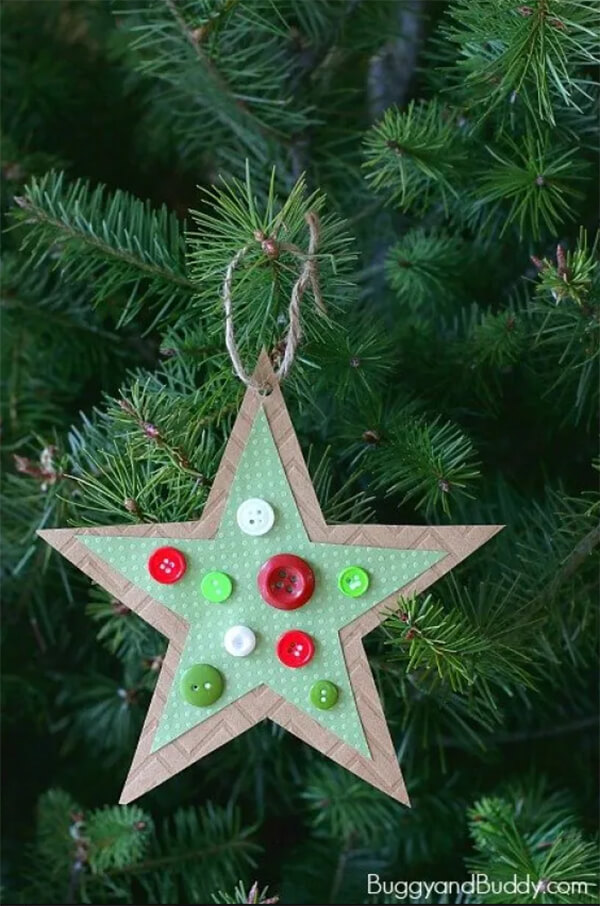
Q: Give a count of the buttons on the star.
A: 9